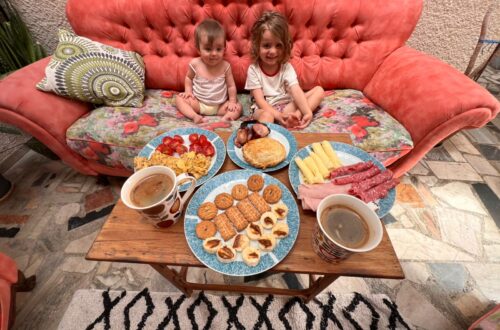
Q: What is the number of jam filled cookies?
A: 9